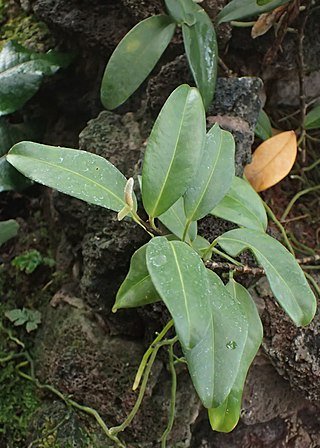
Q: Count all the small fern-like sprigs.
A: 2